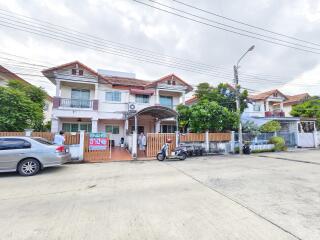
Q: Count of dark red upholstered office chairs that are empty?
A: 0